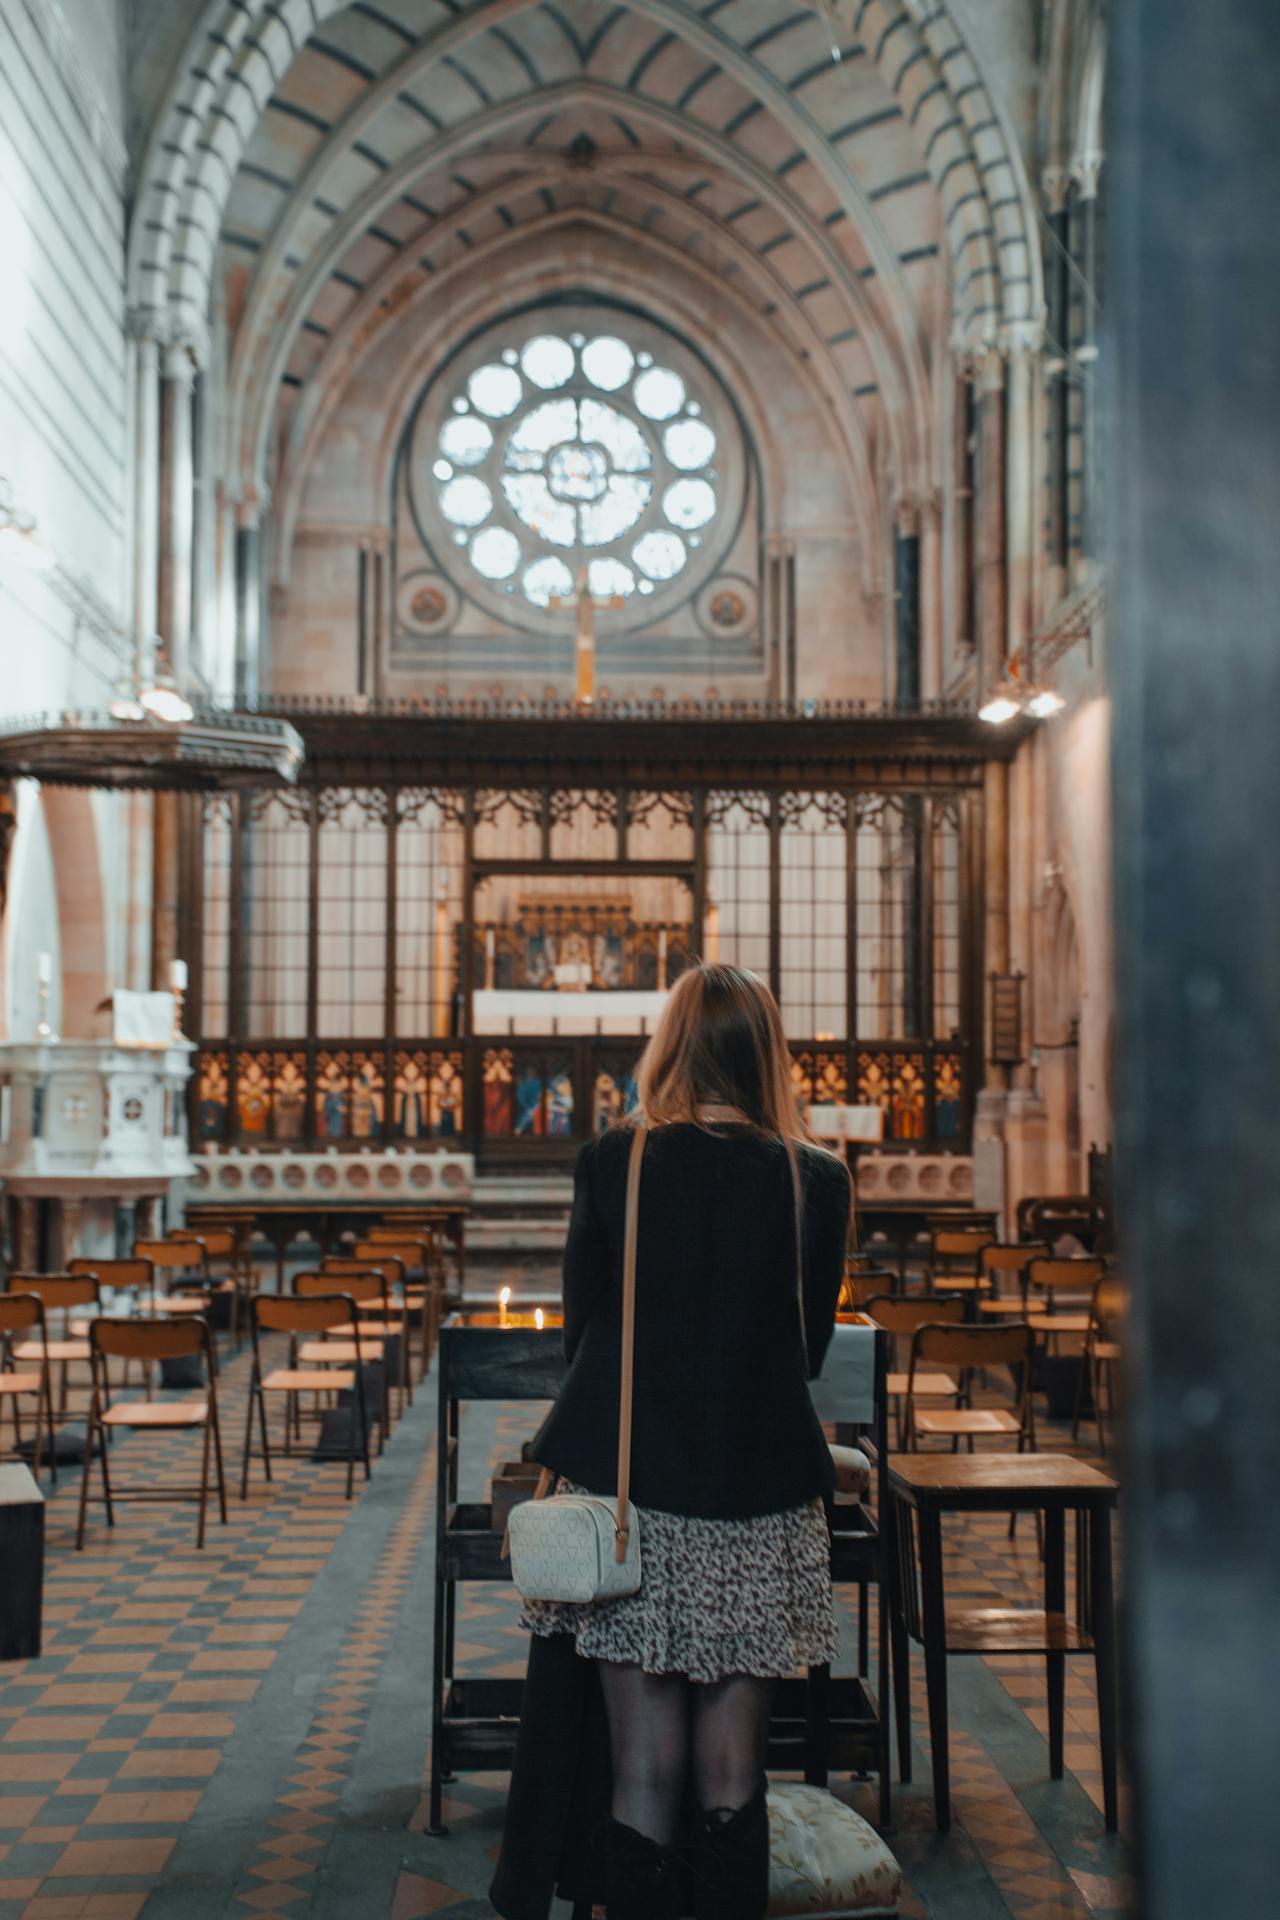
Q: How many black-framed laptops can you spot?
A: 0